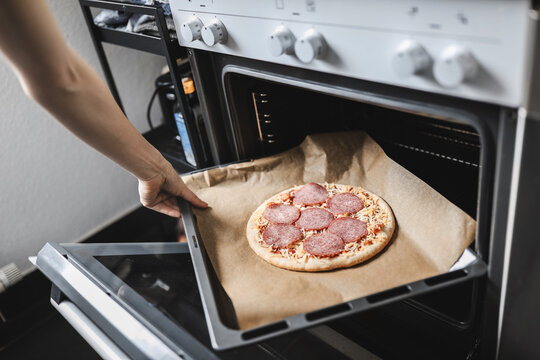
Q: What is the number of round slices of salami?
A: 7